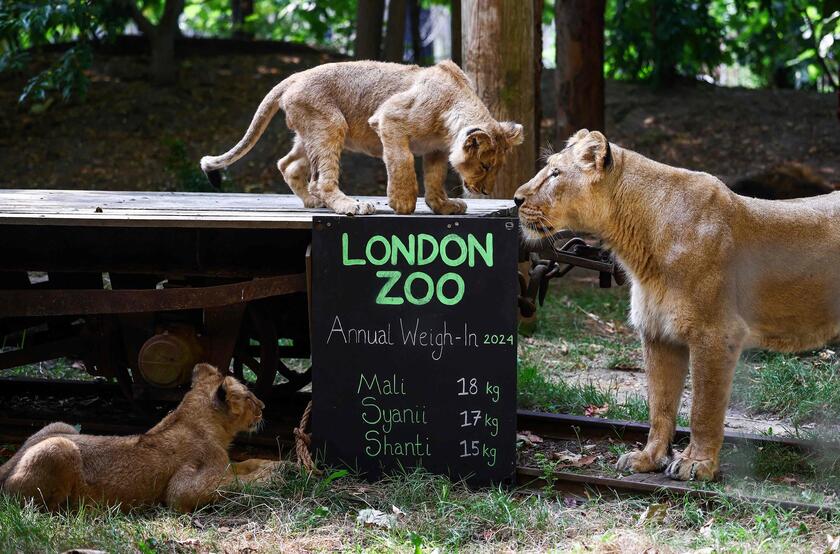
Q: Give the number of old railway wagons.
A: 1